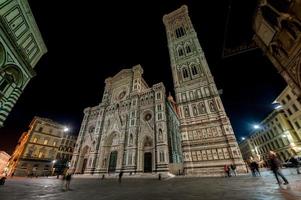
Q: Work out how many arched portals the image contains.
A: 3